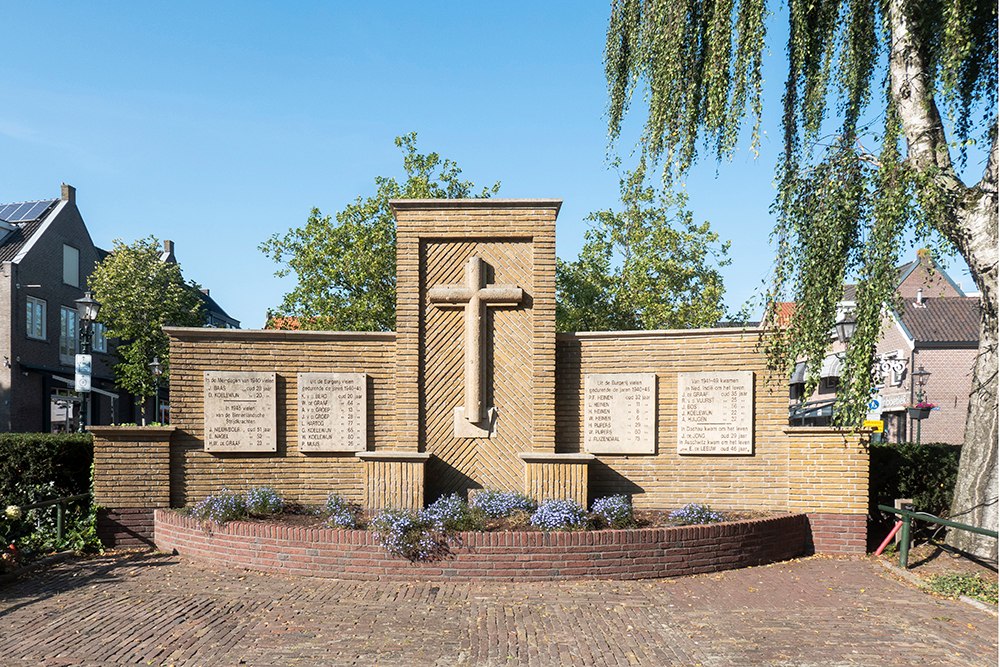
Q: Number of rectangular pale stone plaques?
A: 4